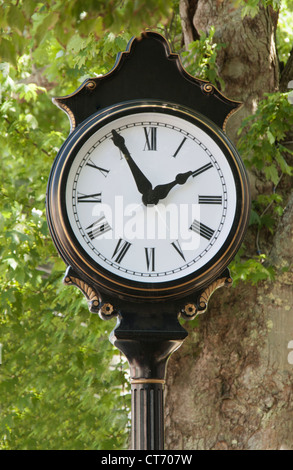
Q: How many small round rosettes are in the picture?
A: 2